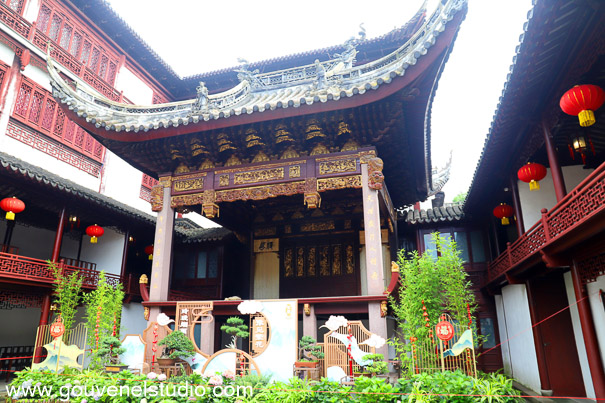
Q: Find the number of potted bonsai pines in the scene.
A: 5